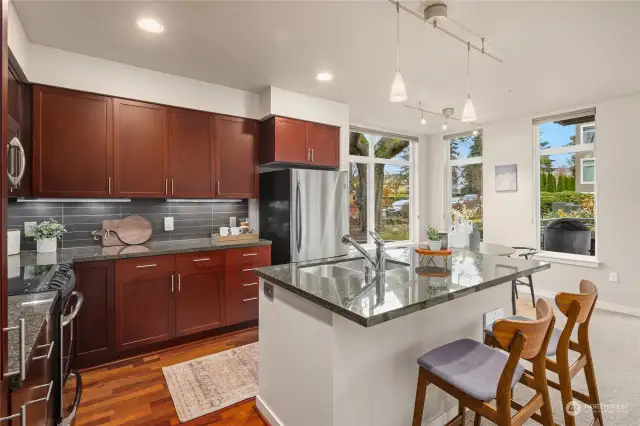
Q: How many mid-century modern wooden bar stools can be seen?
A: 2